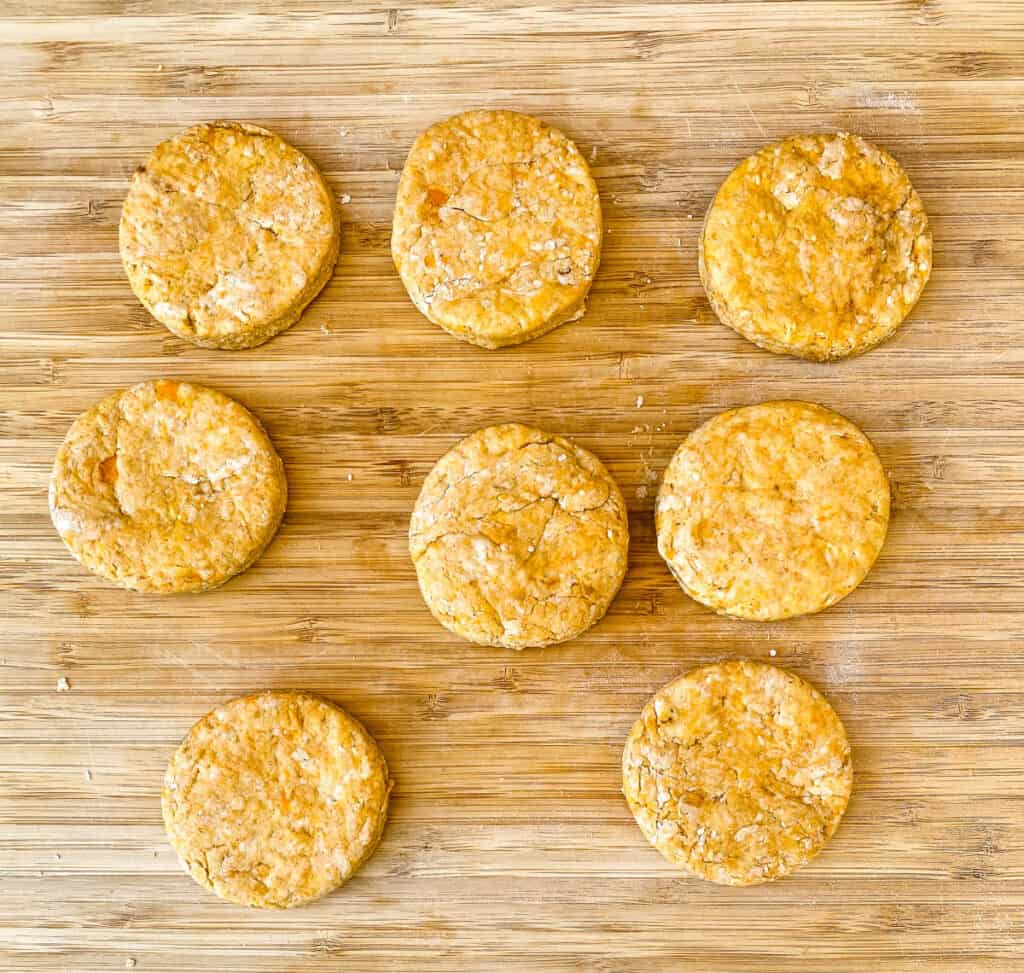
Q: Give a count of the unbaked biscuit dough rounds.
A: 8